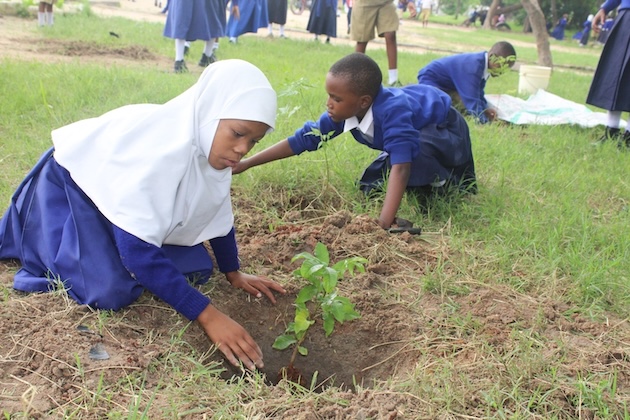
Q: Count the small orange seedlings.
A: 0